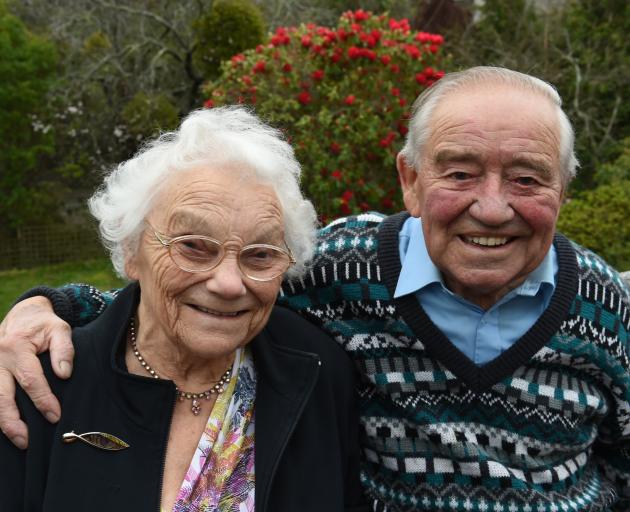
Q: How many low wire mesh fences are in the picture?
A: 1